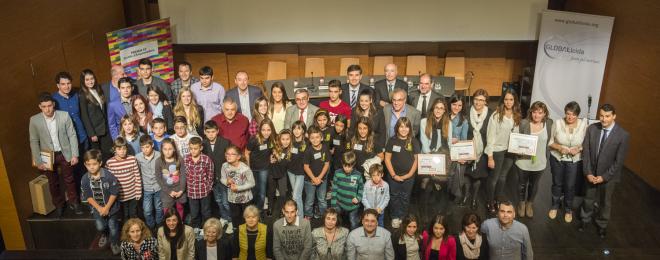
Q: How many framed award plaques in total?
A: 3